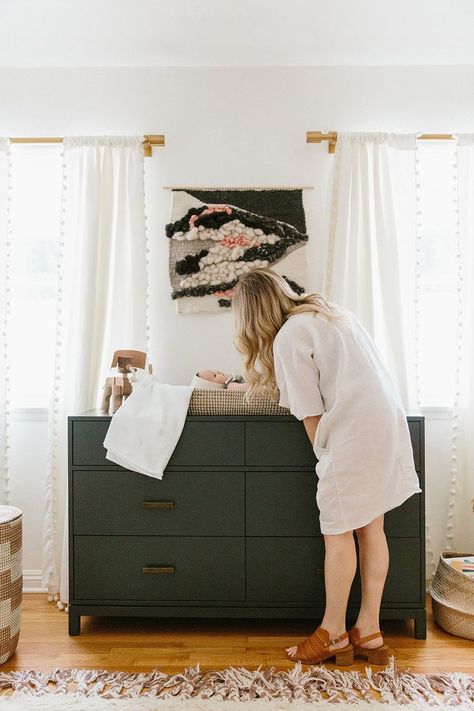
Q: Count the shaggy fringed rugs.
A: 1